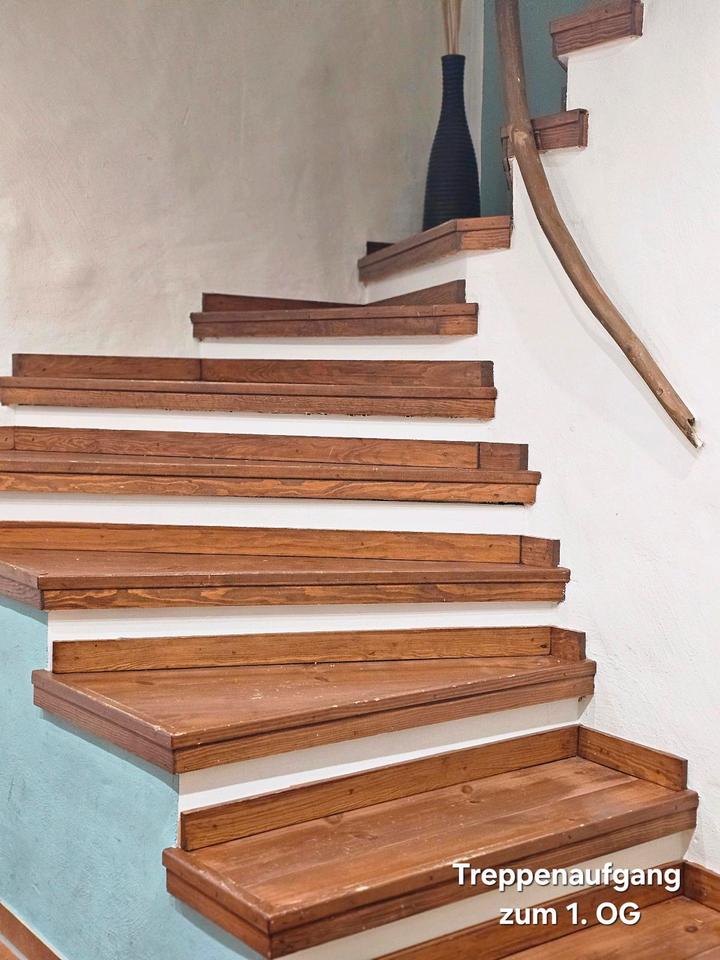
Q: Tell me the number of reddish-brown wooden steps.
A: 10